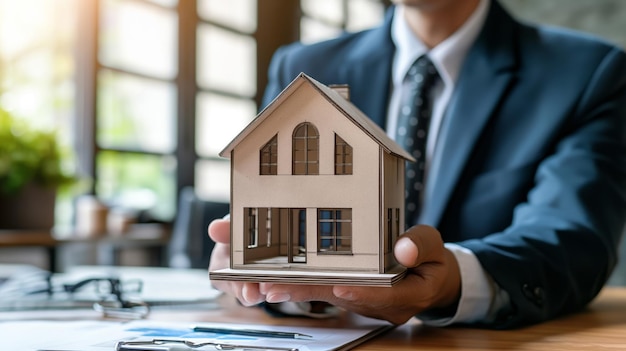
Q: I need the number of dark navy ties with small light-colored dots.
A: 1